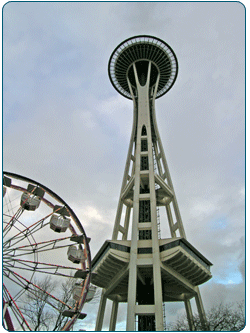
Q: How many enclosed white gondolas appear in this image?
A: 4